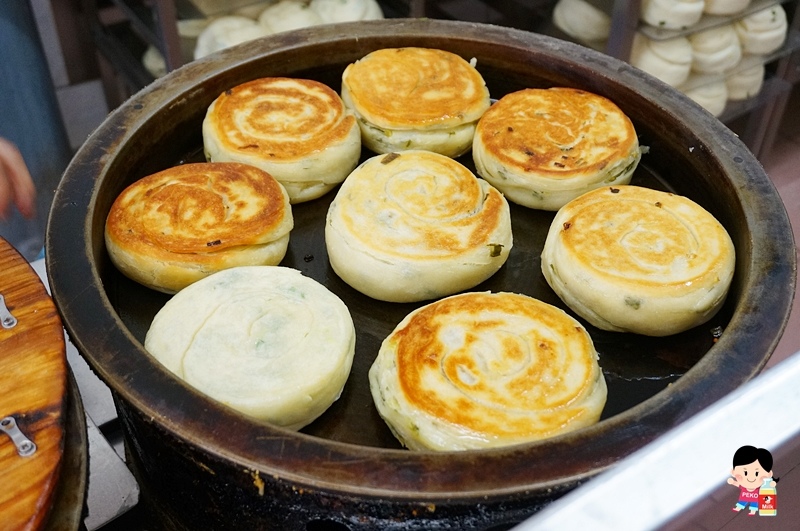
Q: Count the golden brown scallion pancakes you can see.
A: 7